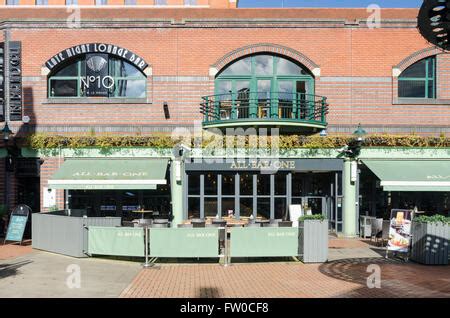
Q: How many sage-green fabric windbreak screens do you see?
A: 3